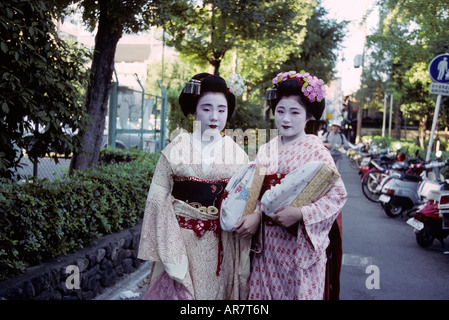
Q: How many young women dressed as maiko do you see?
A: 2